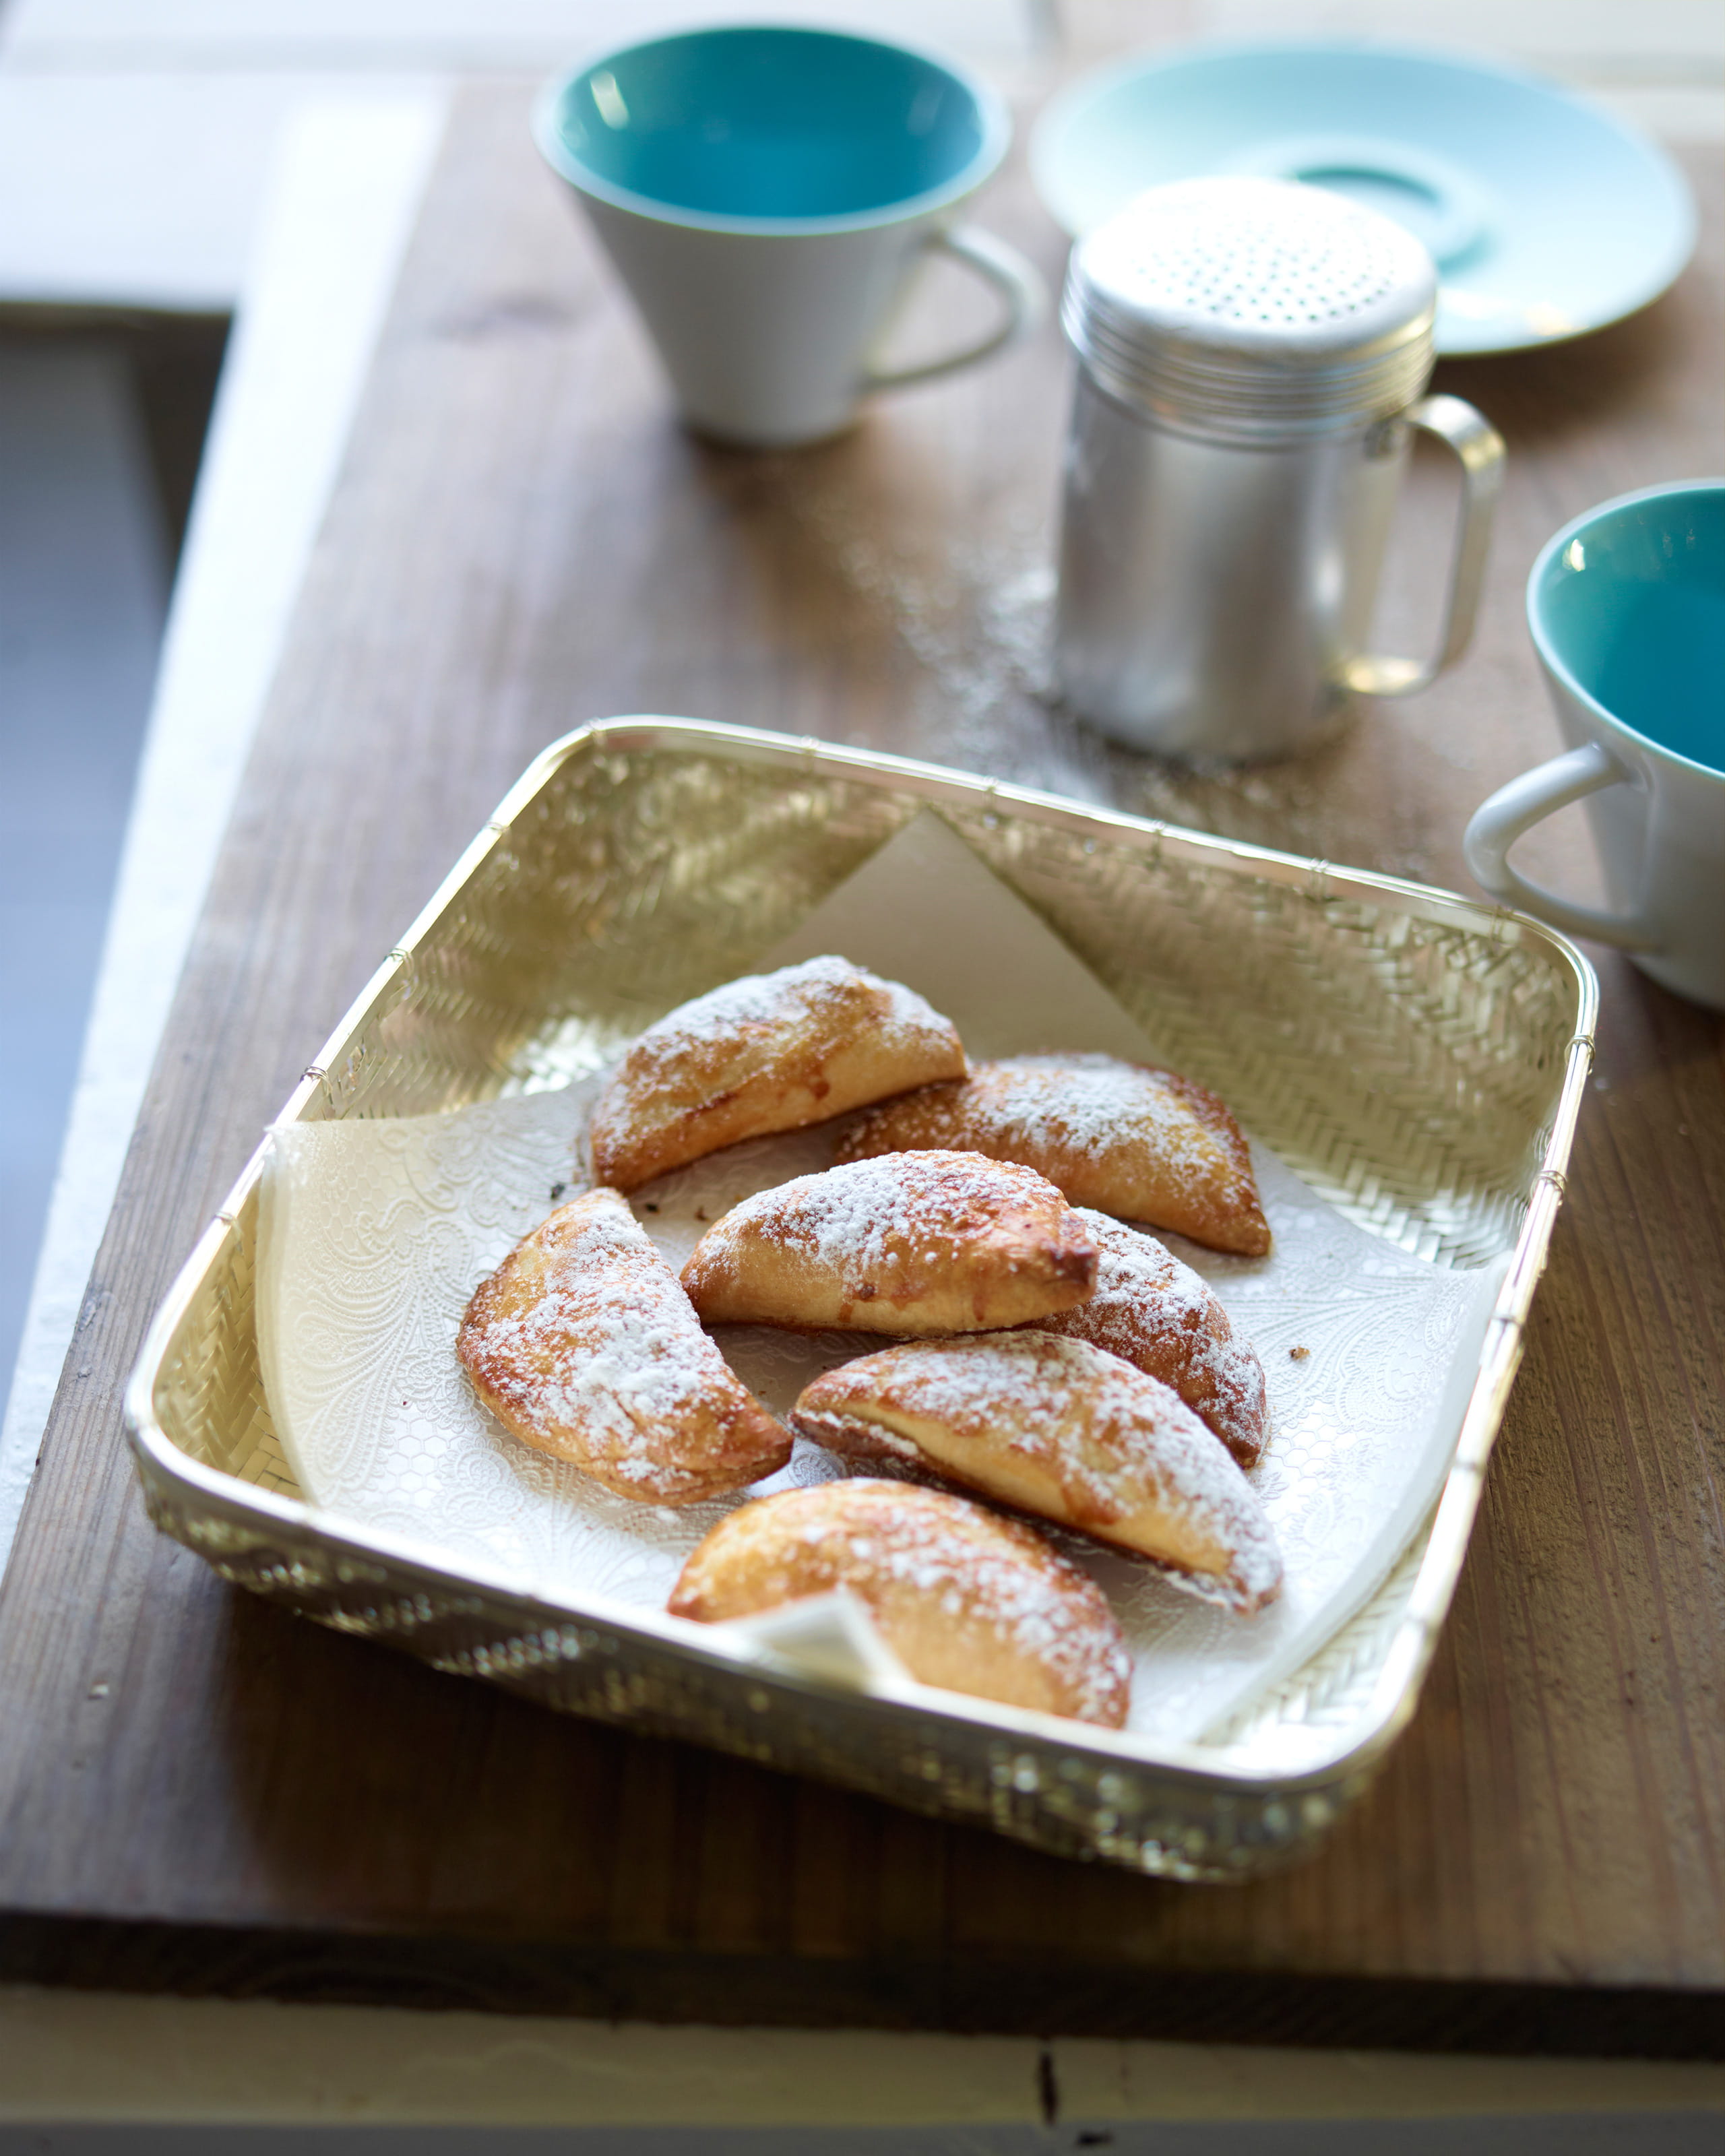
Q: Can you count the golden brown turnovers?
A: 7